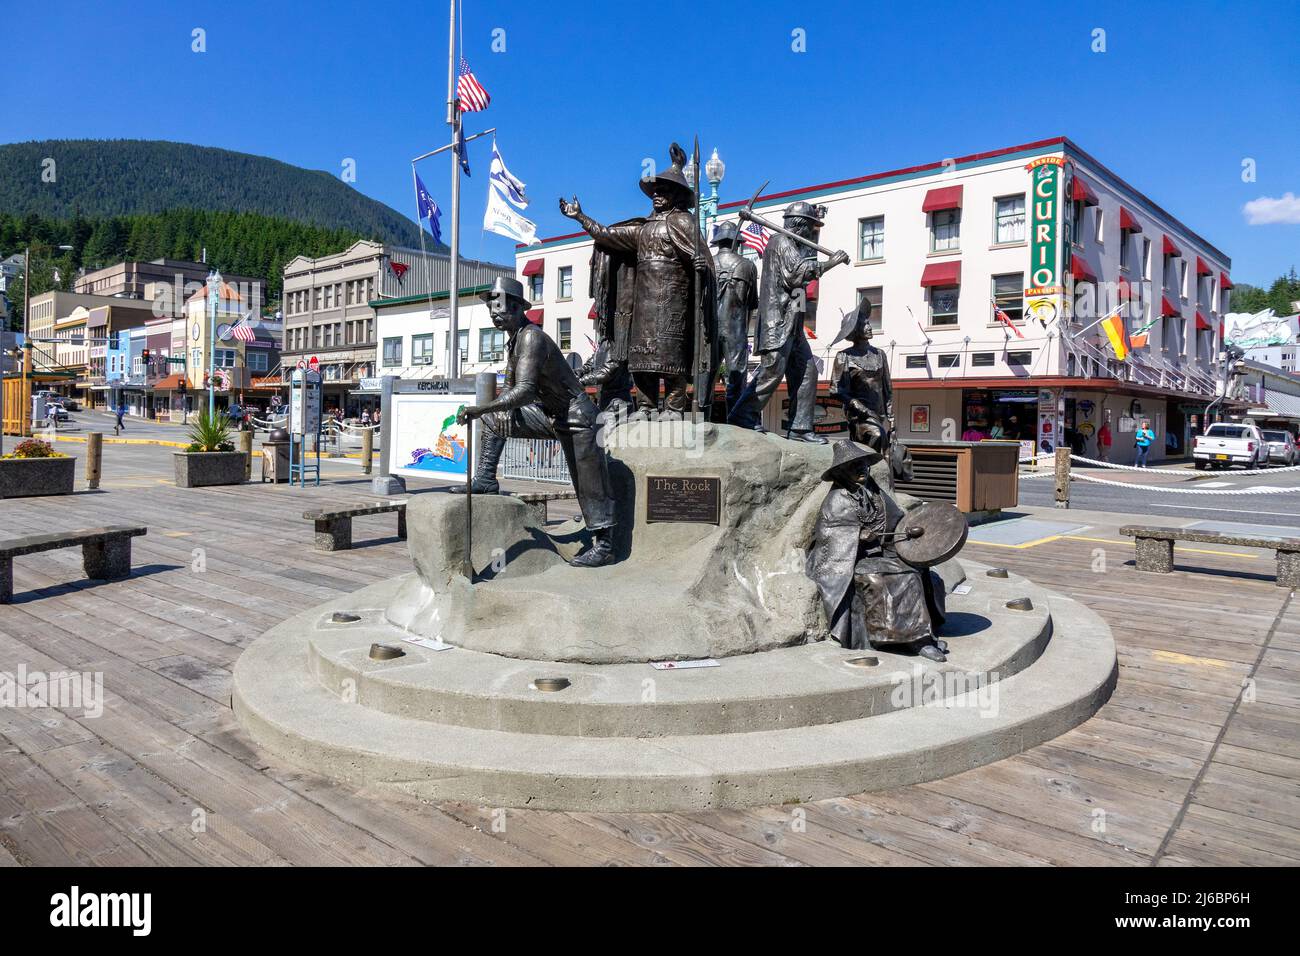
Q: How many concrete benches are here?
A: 4